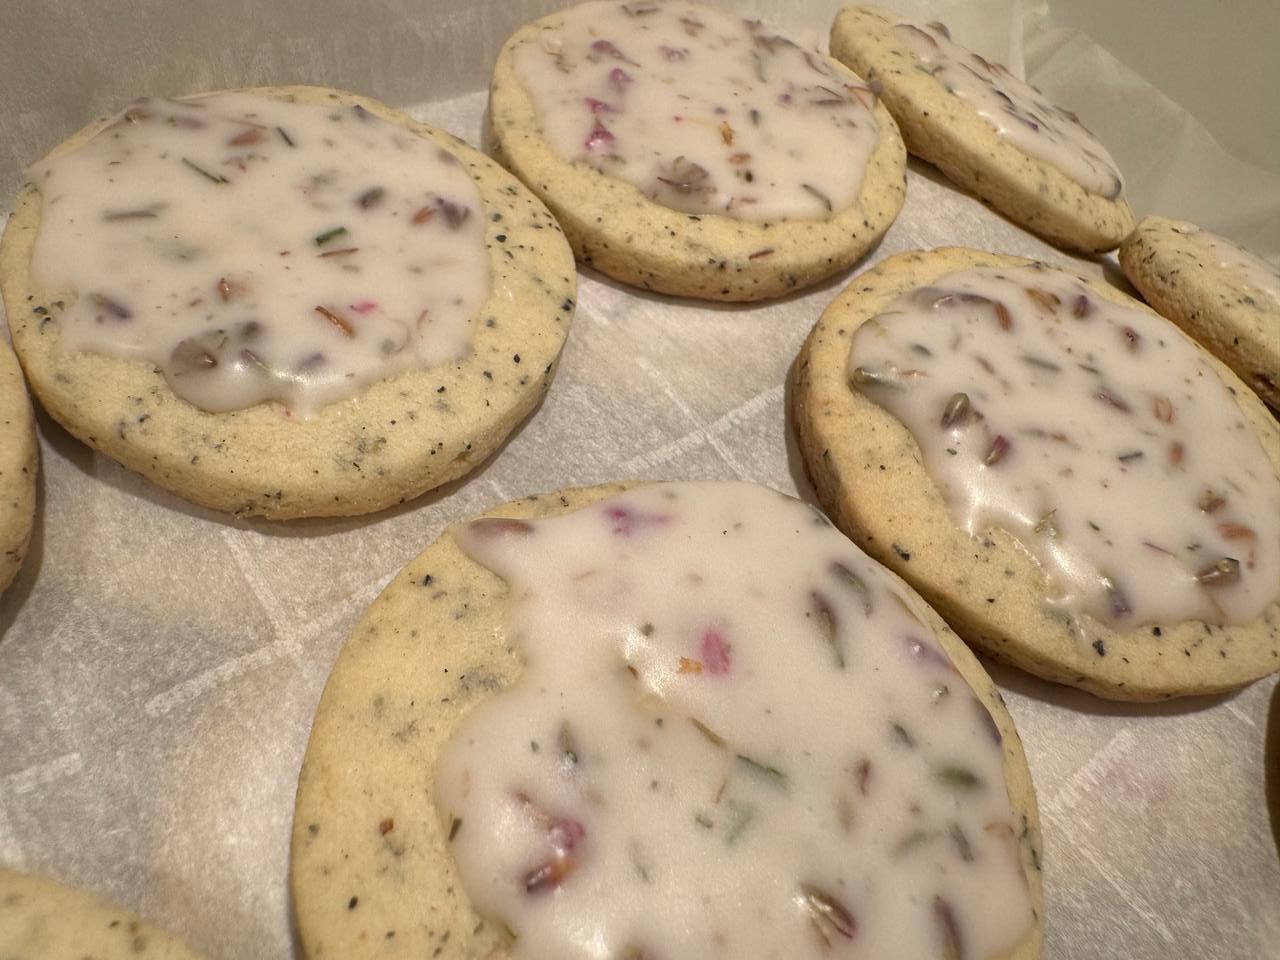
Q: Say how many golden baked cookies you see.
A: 8